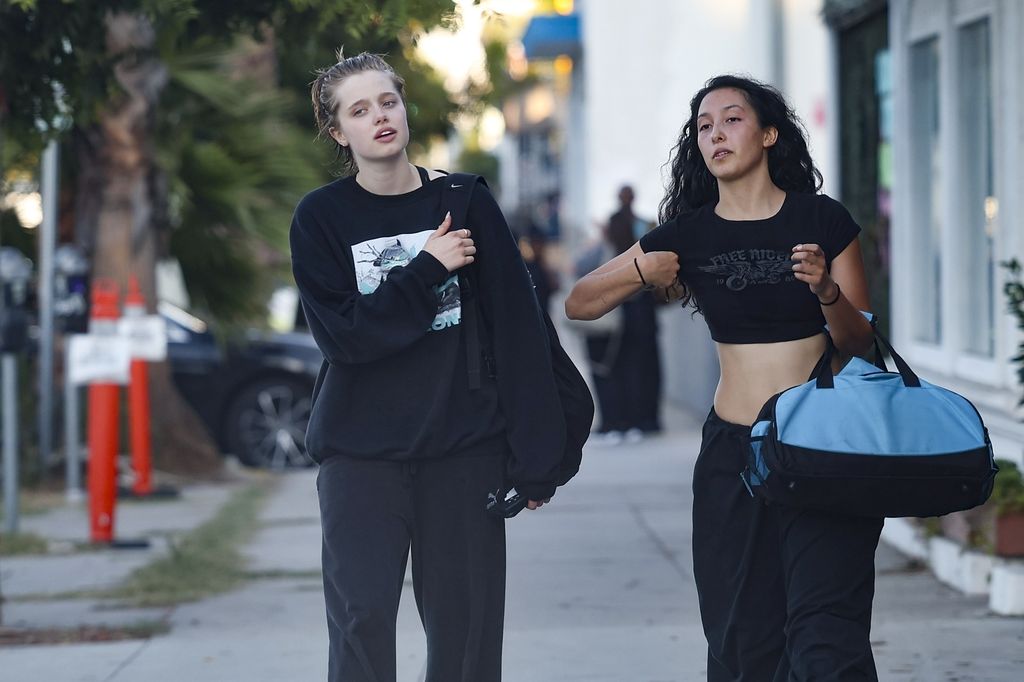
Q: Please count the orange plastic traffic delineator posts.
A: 2